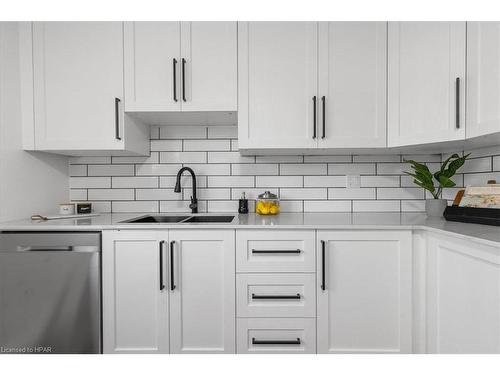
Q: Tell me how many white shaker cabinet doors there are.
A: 11